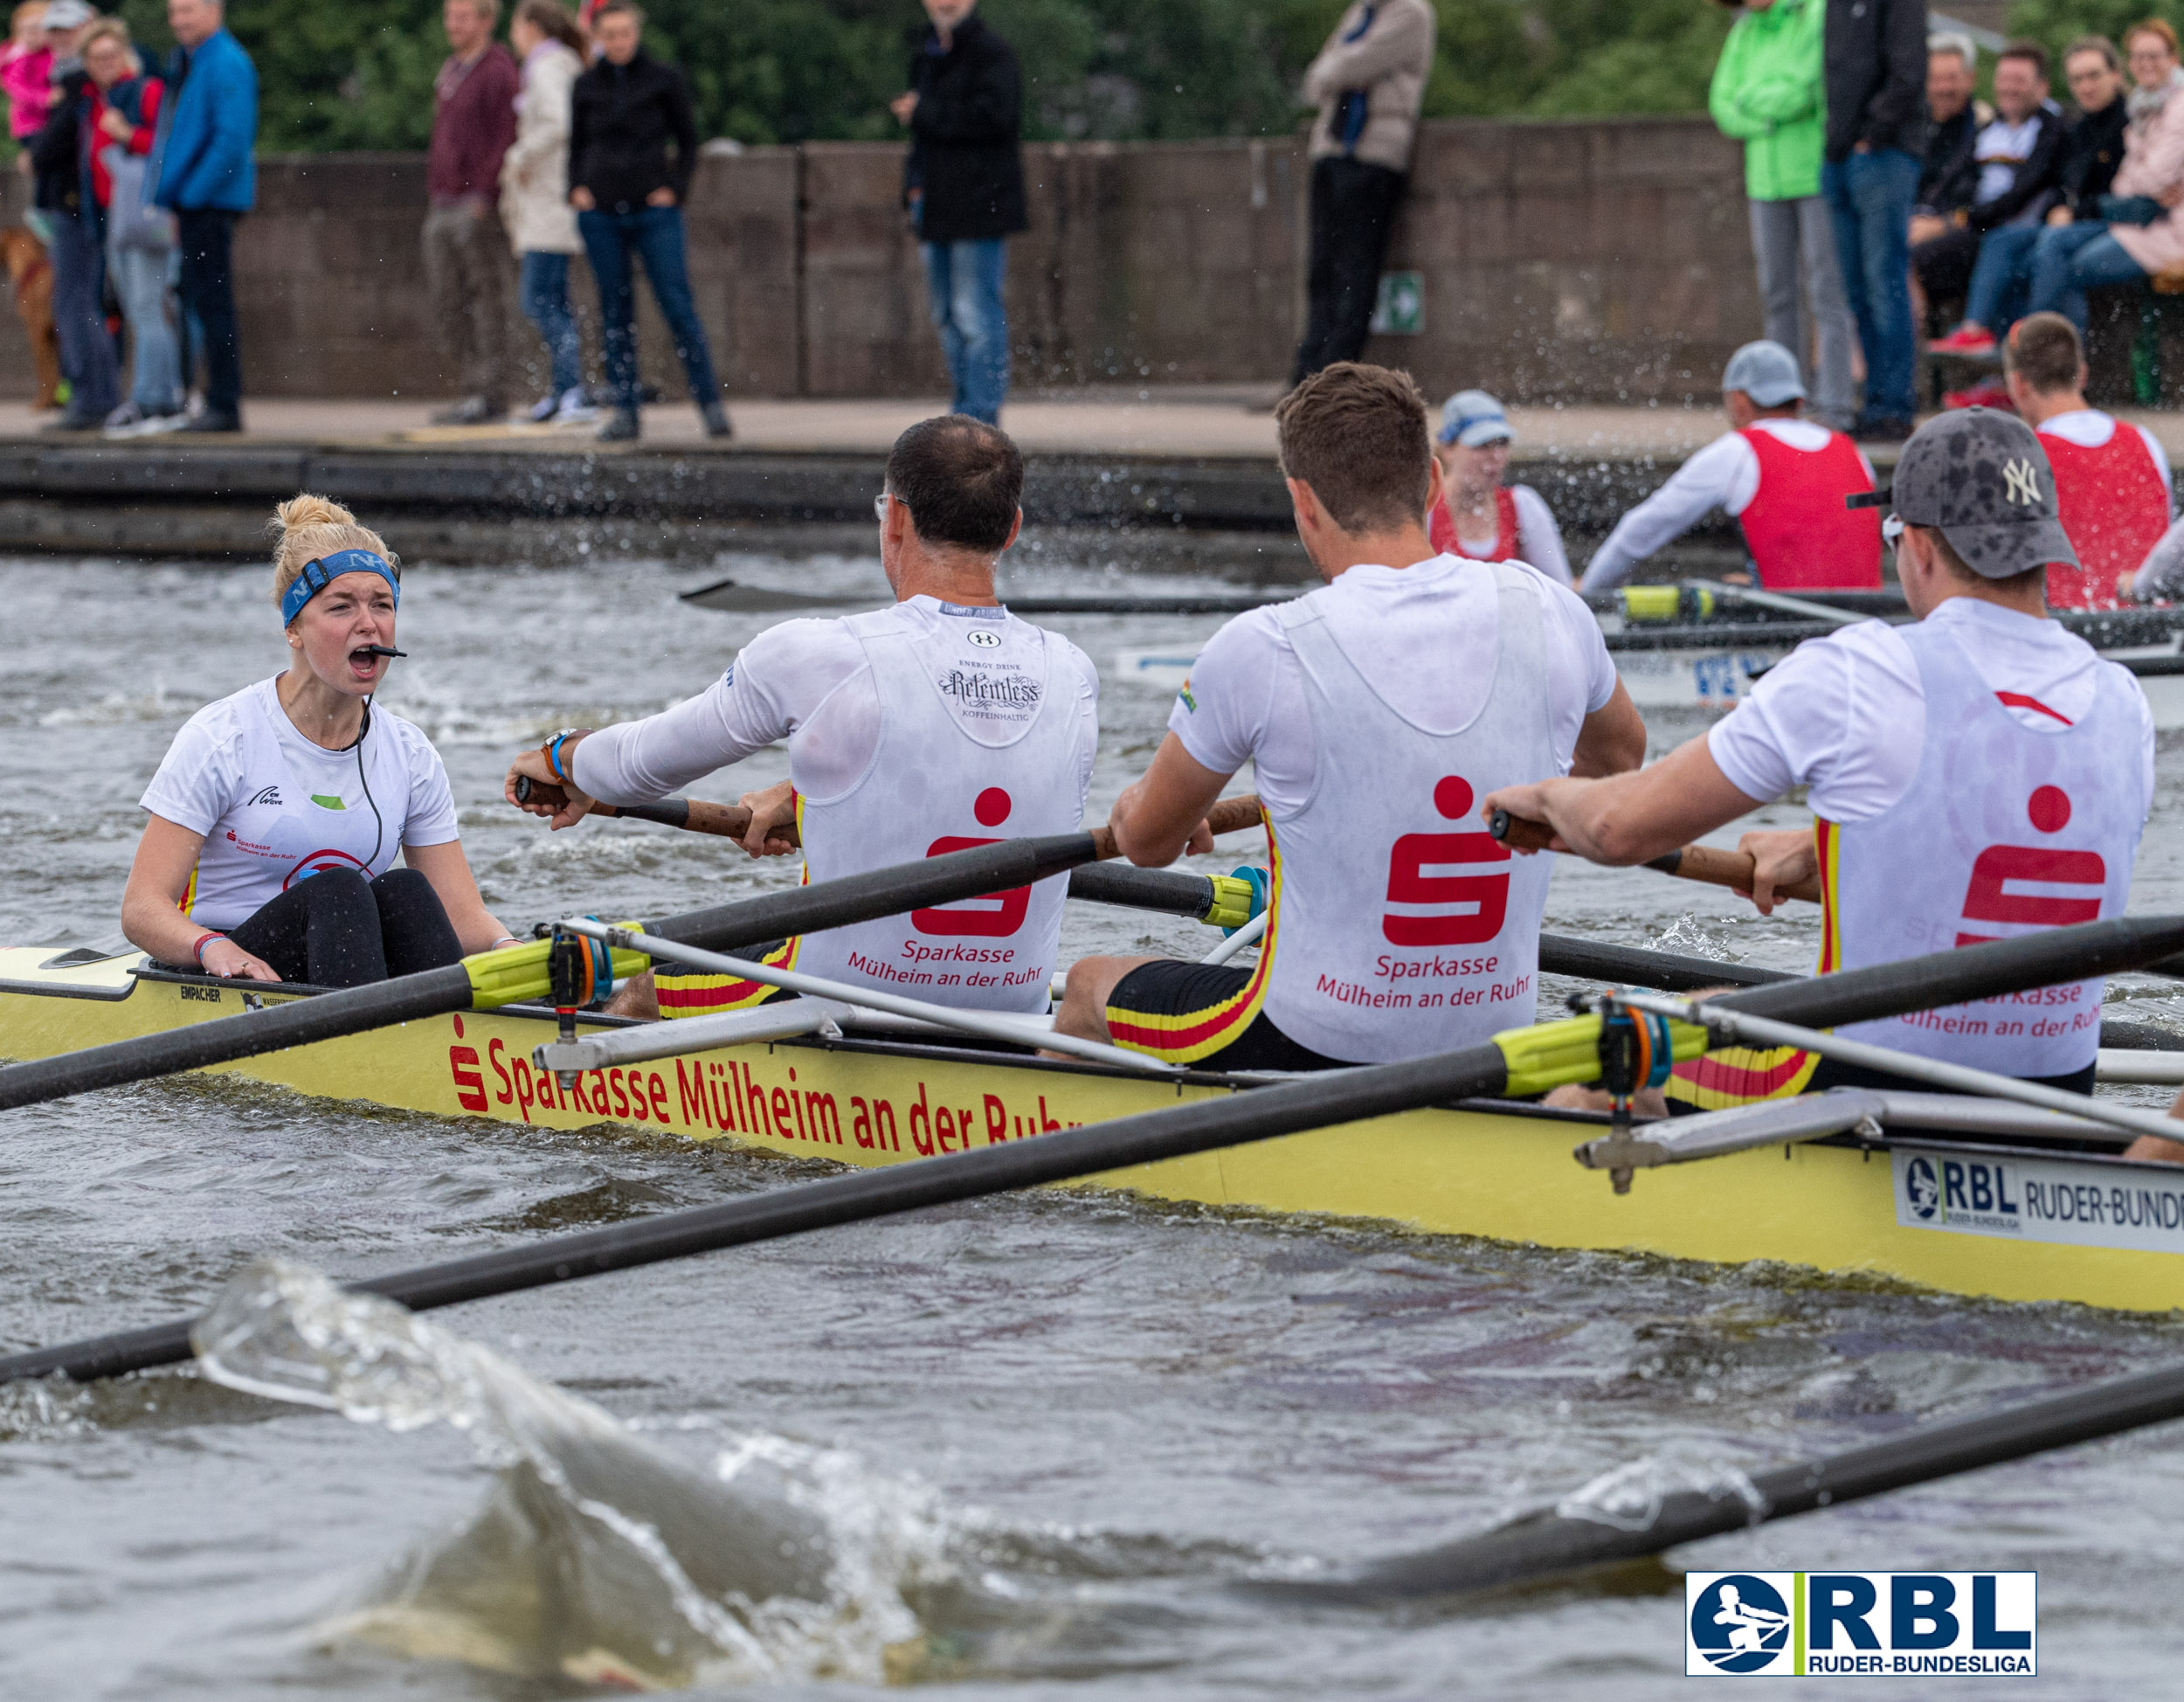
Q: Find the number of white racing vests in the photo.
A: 4